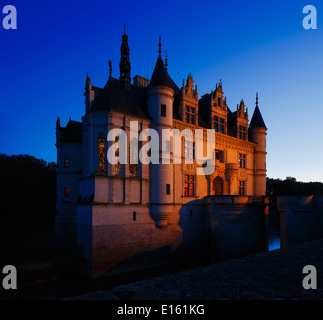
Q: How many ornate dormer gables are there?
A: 3